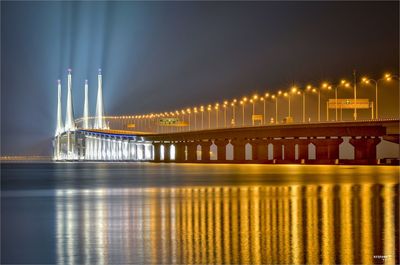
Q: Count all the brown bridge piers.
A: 13